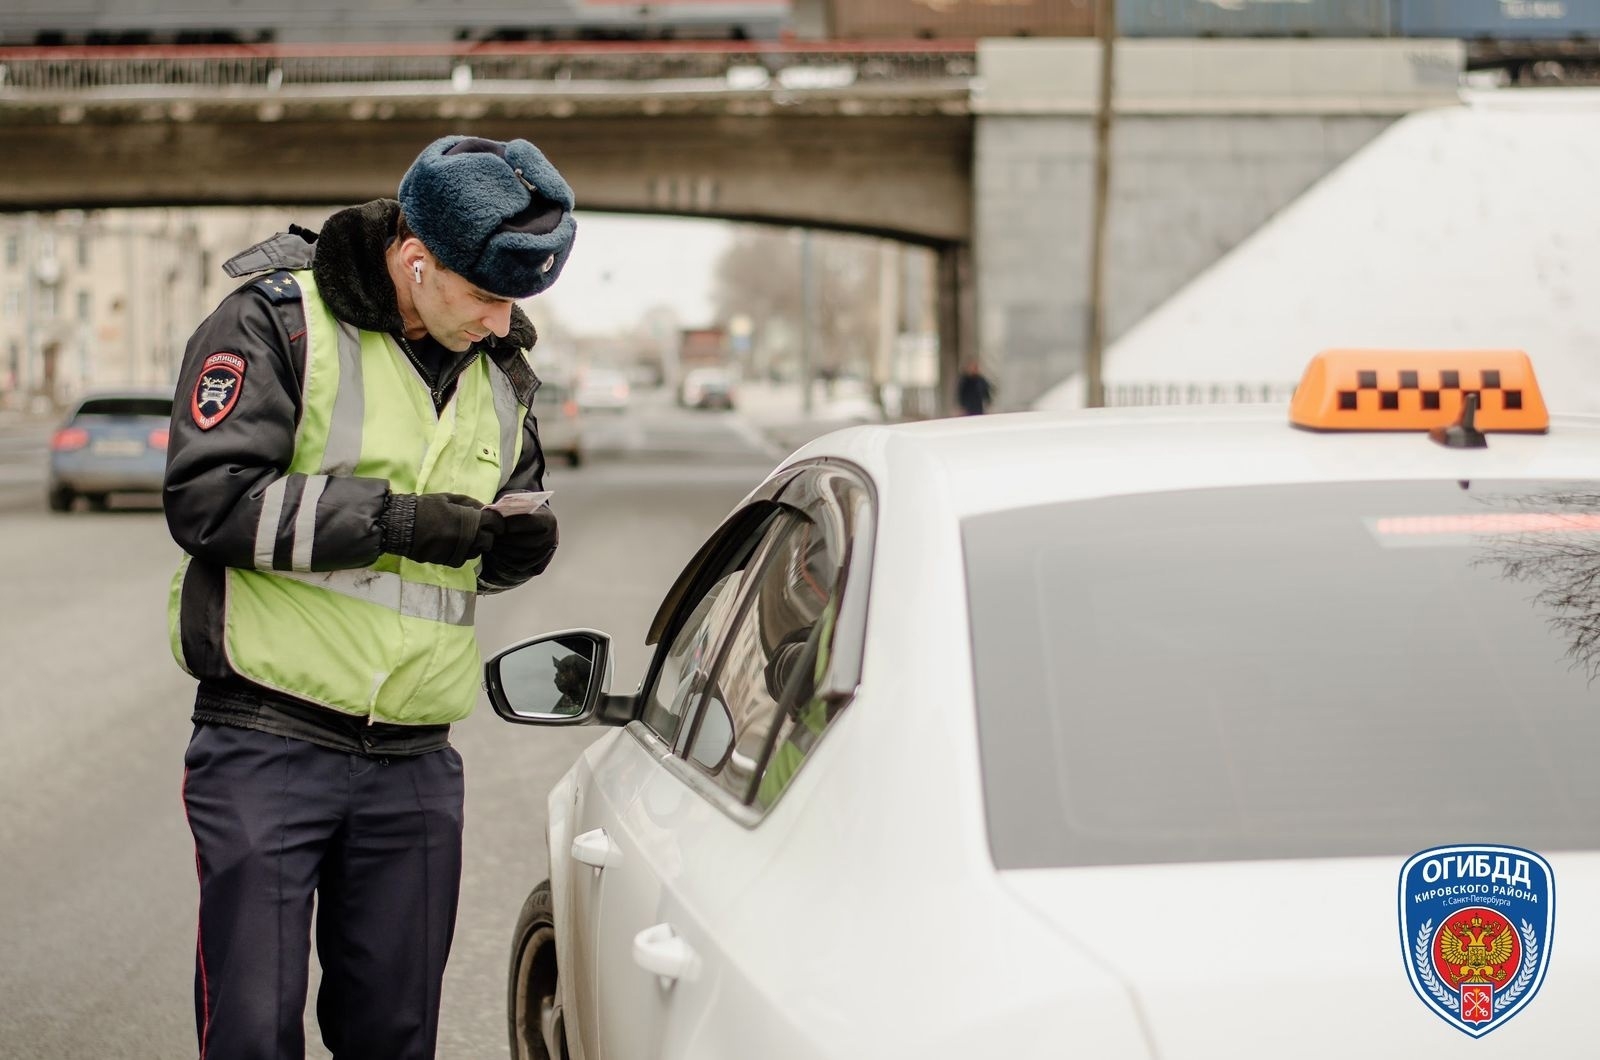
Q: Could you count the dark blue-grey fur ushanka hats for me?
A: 1